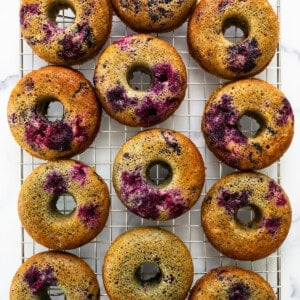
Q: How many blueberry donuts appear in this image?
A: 12